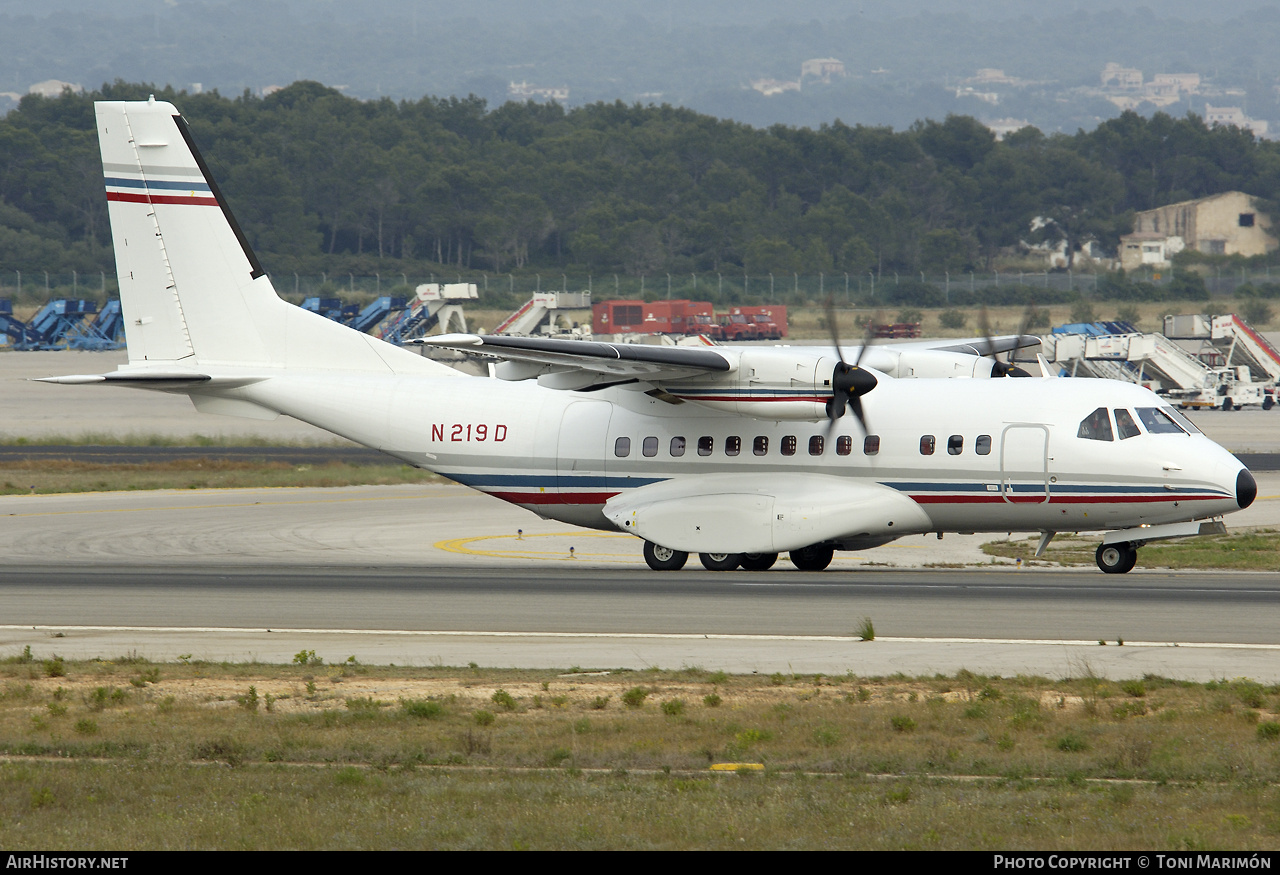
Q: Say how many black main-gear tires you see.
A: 4